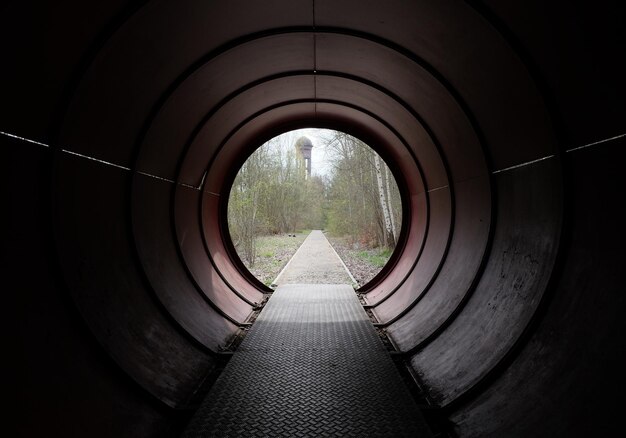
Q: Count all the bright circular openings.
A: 1